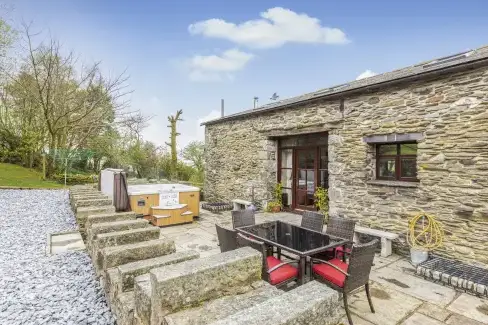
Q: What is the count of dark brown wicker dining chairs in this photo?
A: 6